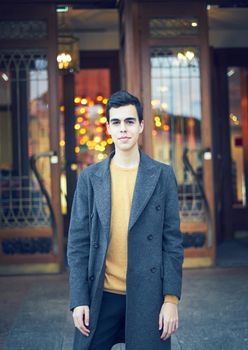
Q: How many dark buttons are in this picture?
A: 5